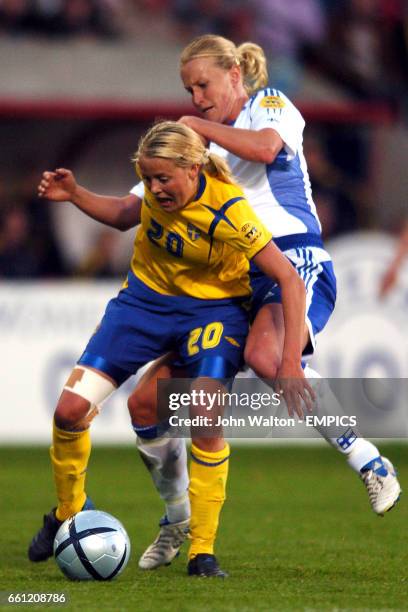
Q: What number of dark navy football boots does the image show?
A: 2